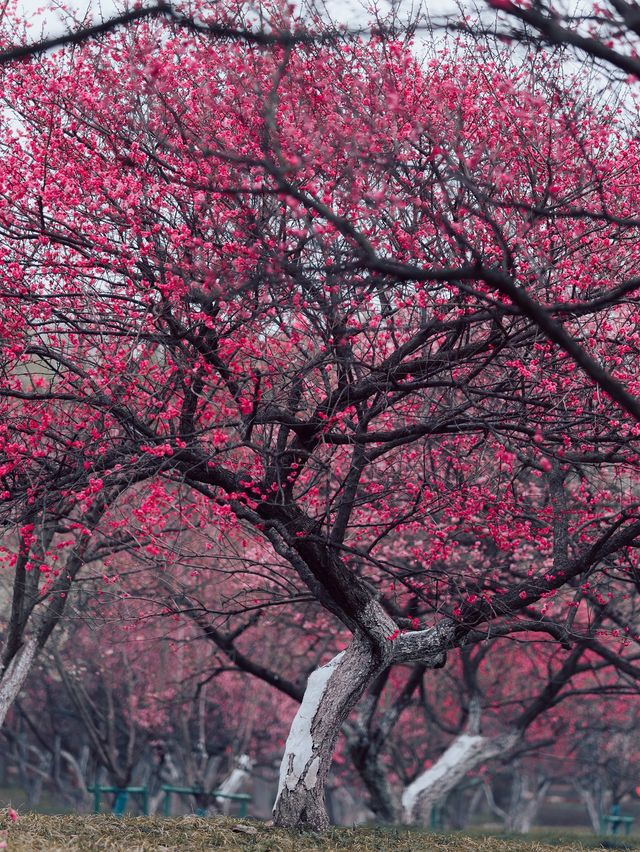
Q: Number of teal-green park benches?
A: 3